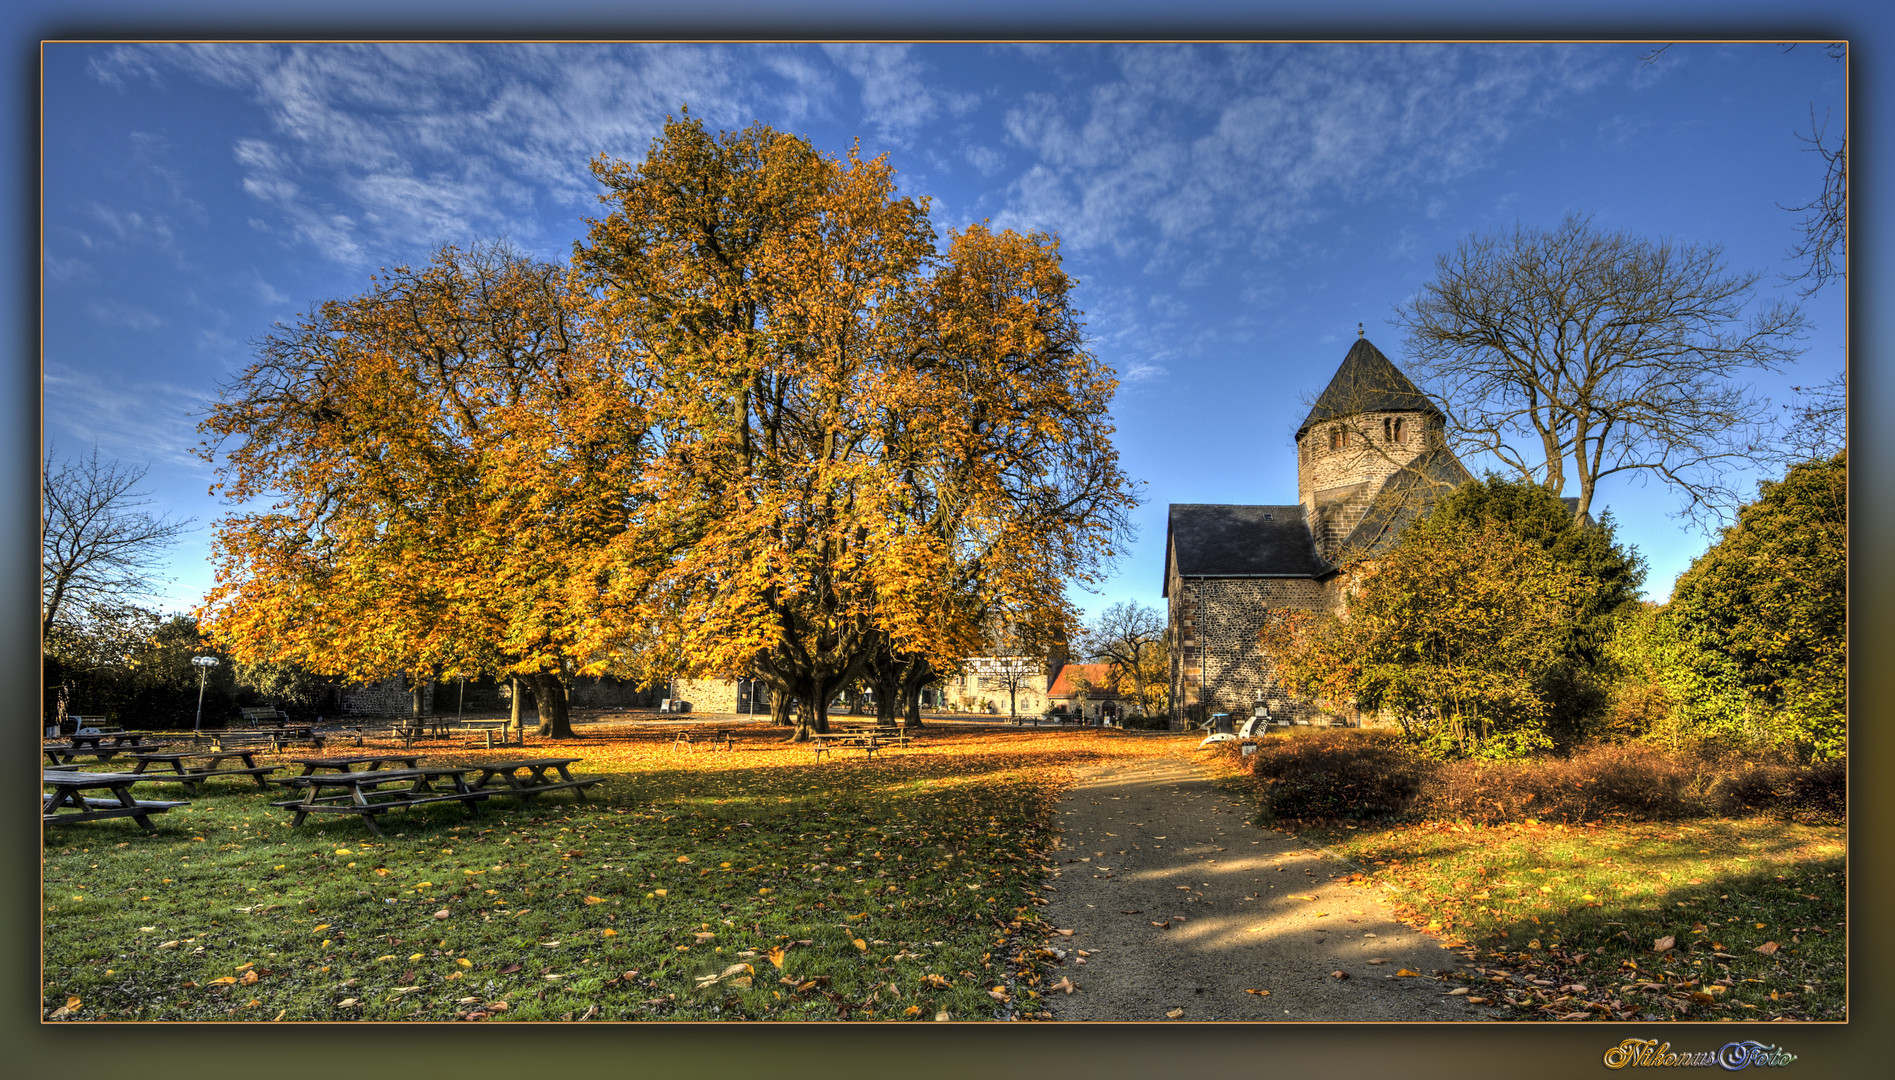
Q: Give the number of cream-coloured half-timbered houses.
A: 1